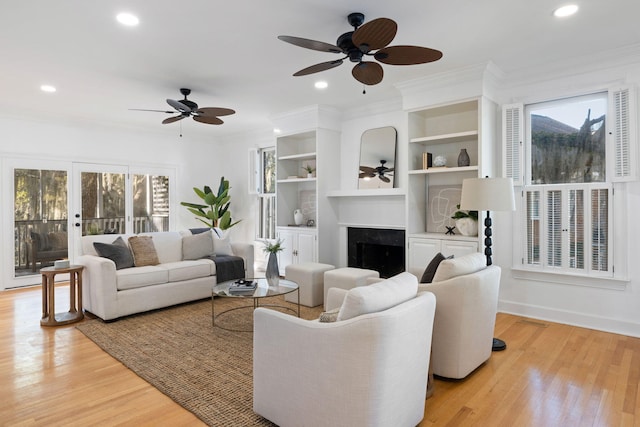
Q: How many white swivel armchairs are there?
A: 2